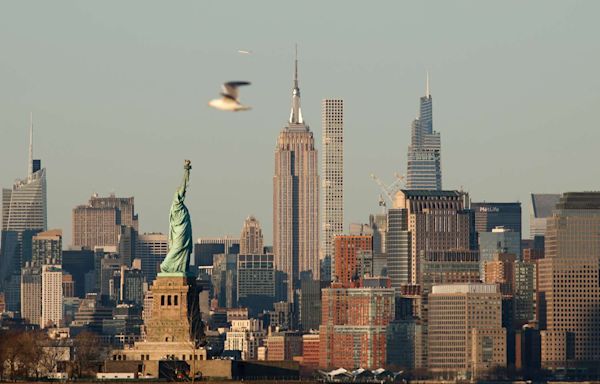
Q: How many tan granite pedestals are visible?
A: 1